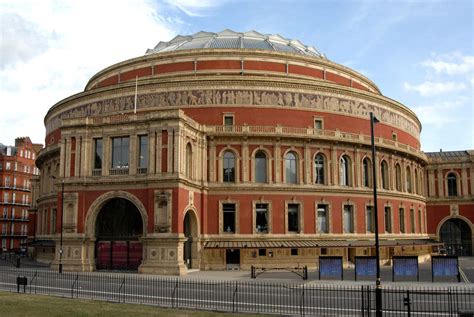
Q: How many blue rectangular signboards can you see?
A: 4